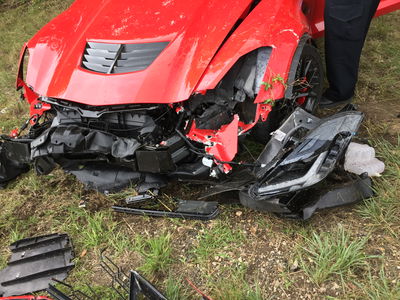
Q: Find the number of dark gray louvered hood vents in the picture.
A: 1